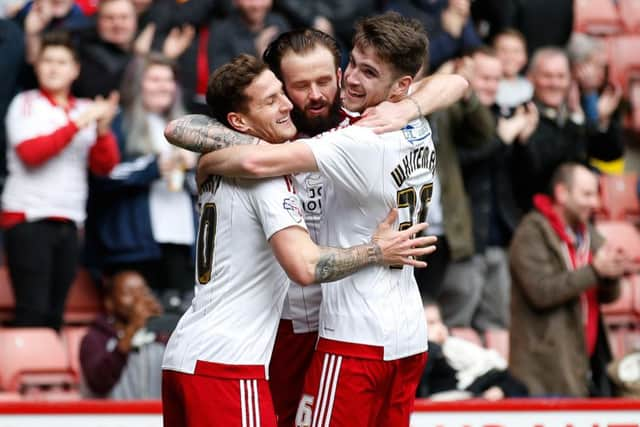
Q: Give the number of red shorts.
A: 3